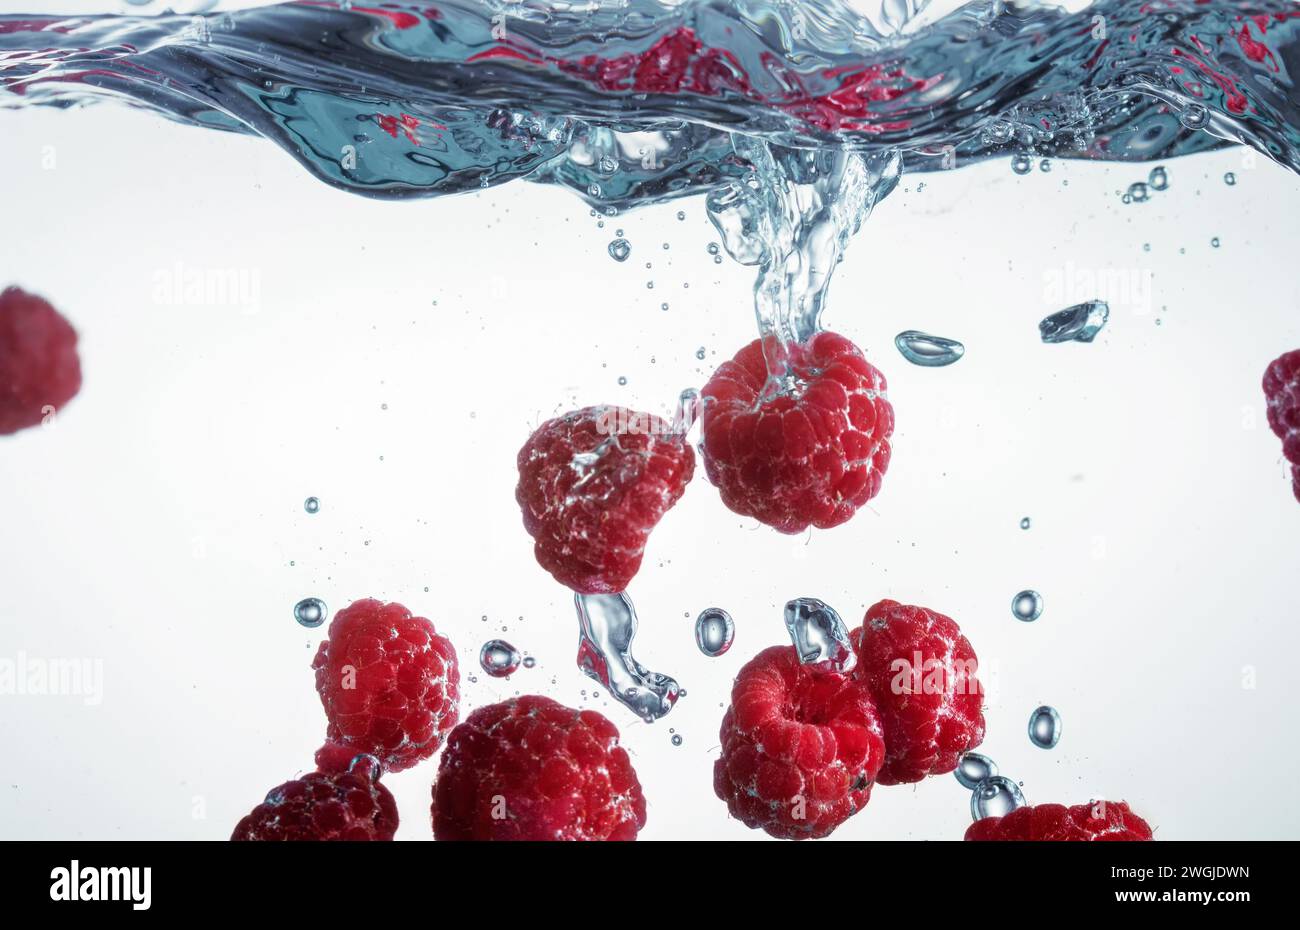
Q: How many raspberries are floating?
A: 10